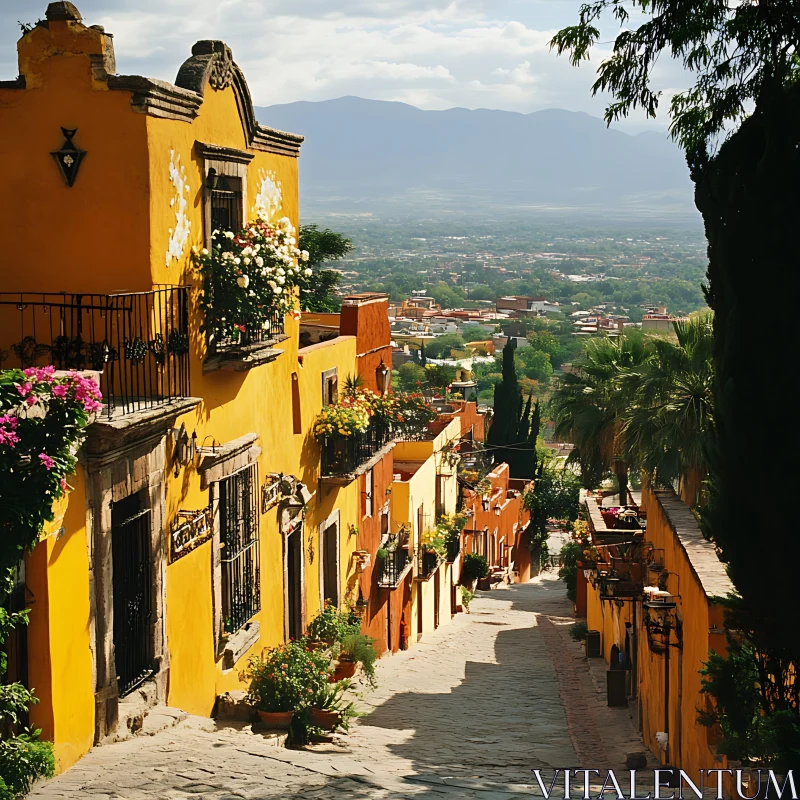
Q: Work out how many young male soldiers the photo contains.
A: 0